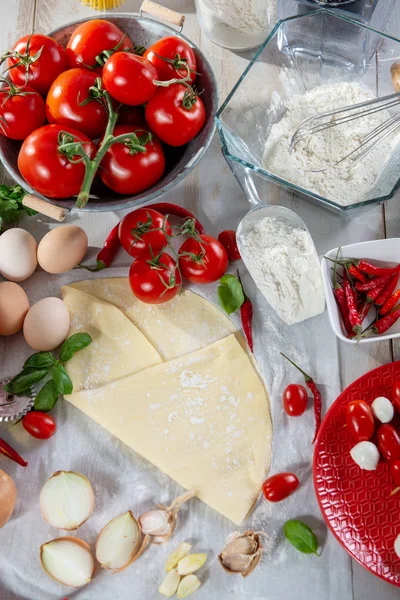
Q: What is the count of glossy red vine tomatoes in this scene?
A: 12